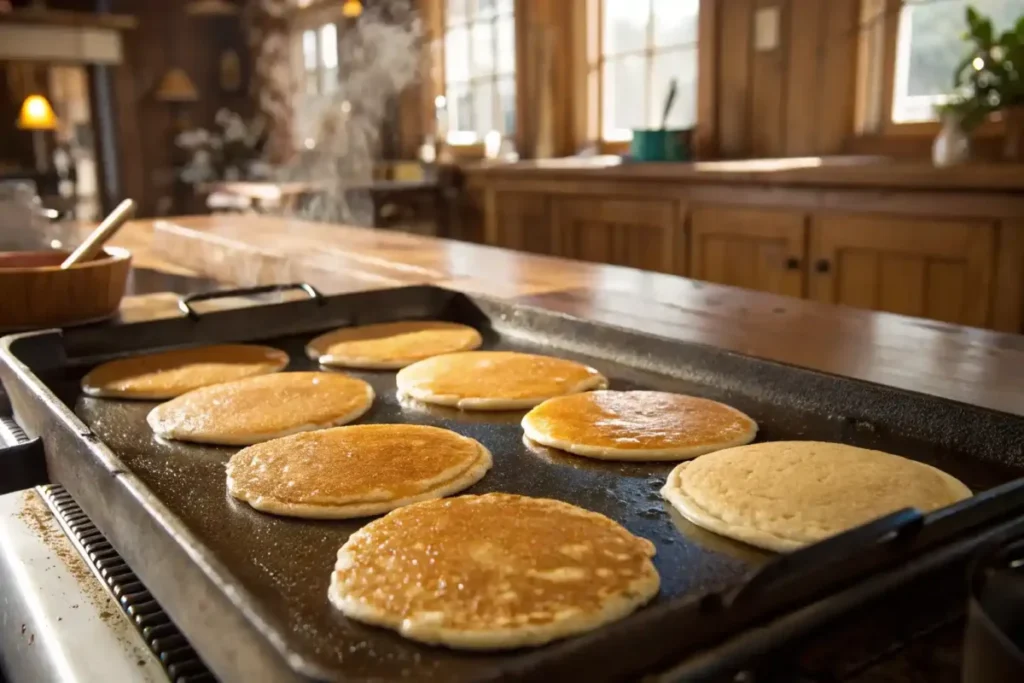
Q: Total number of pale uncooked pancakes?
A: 1